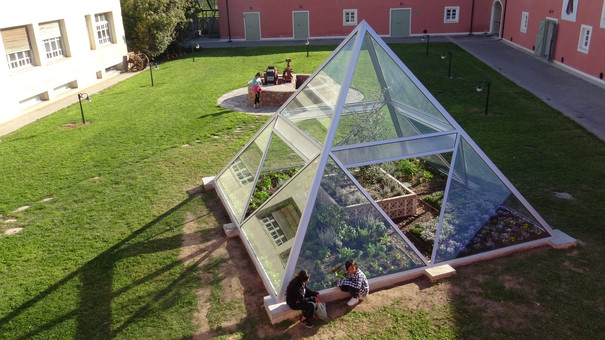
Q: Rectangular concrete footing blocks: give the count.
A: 5